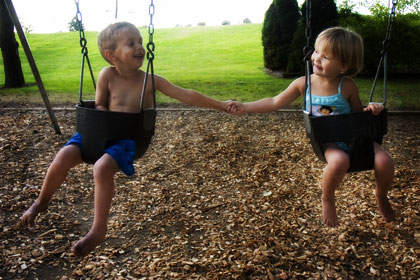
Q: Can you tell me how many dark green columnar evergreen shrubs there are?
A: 2